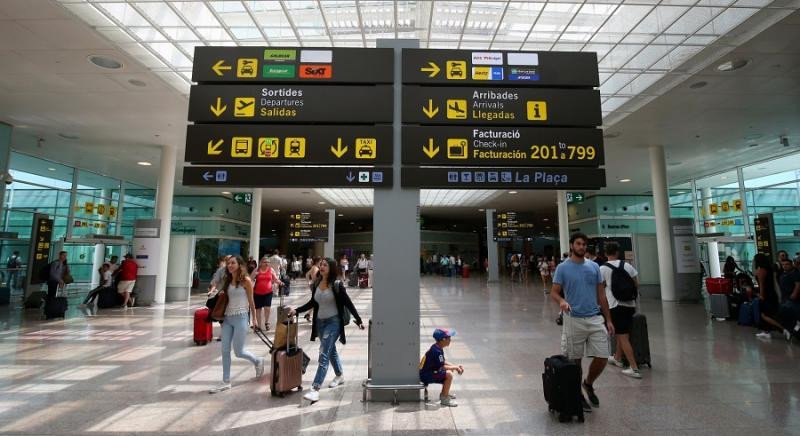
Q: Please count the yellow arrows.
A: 7